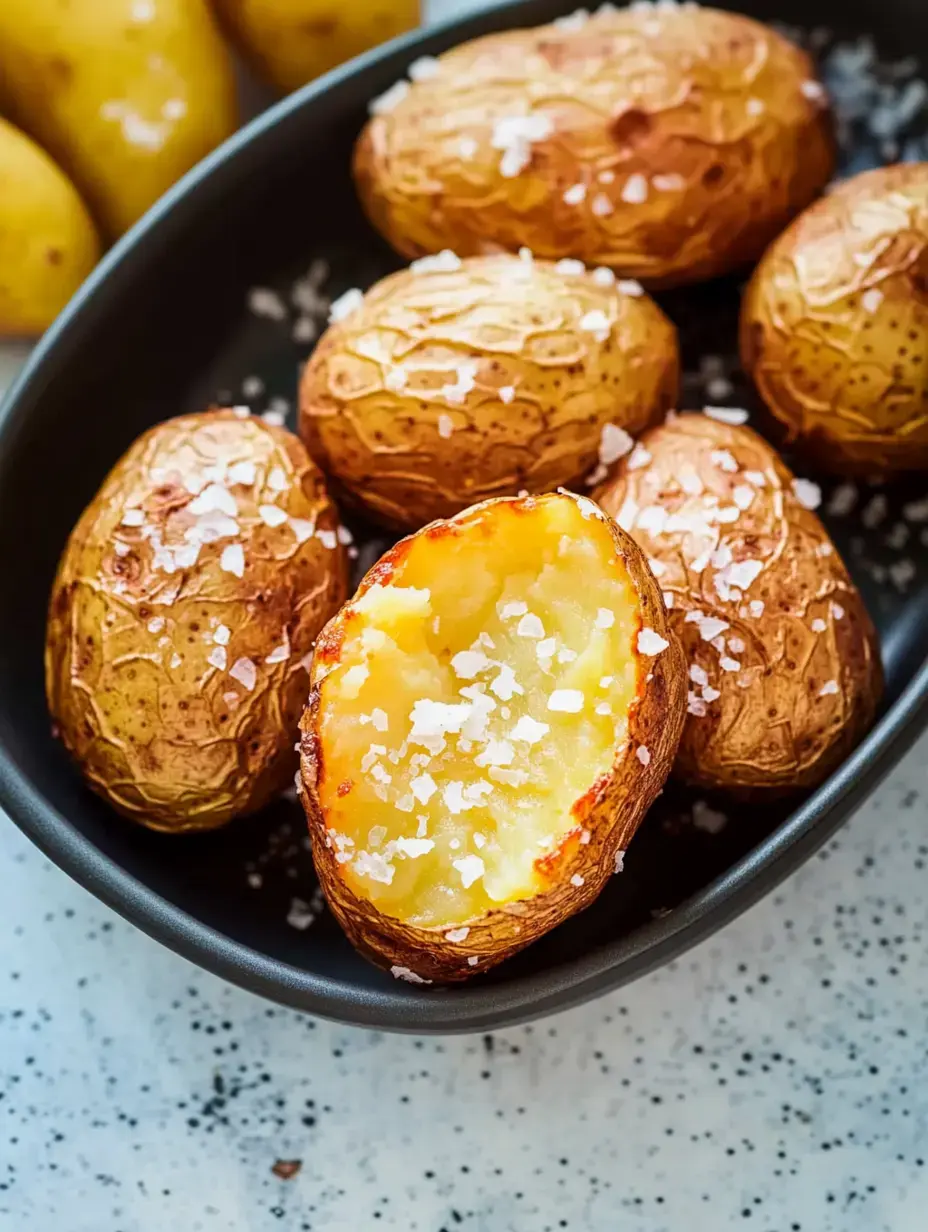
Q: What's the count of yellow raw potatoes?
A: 3